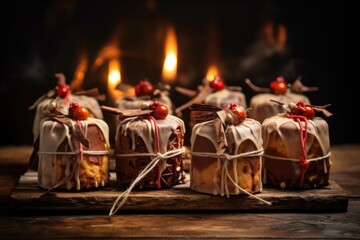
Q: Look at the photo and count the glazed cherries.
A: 8